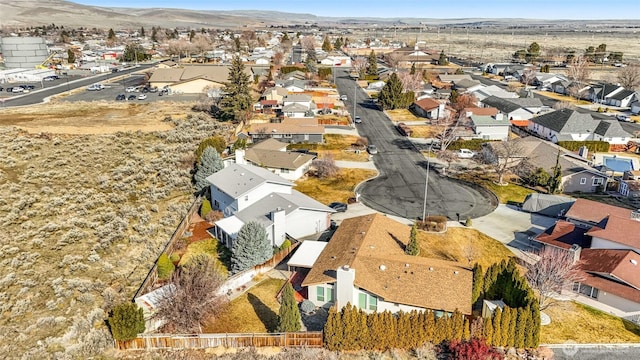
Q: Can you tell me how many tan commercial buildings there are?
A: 1